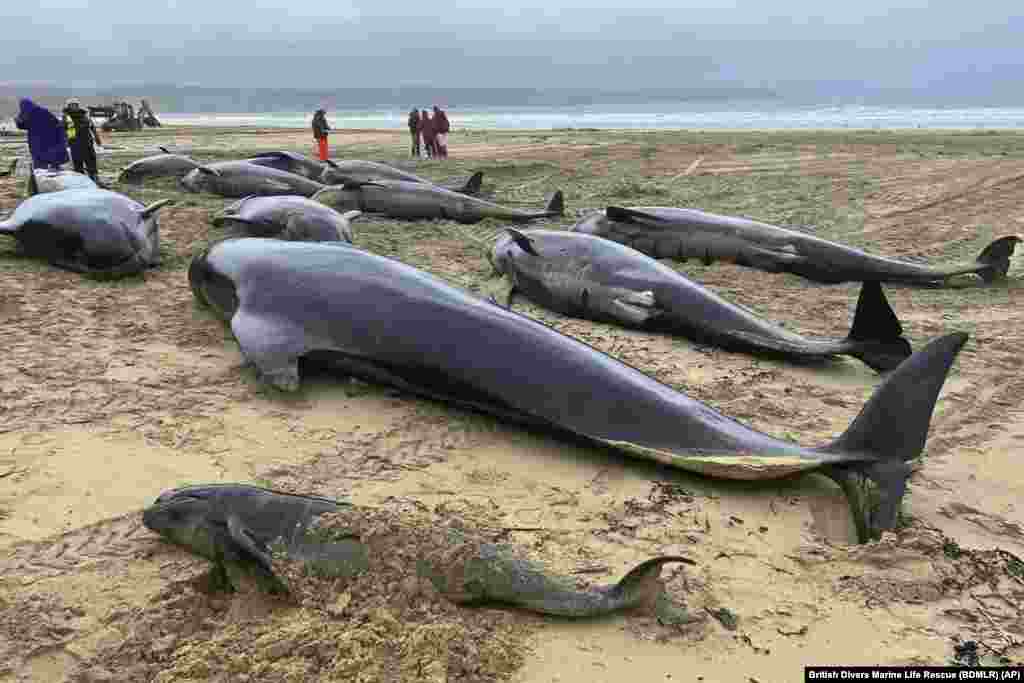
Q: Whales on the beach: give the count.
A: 12